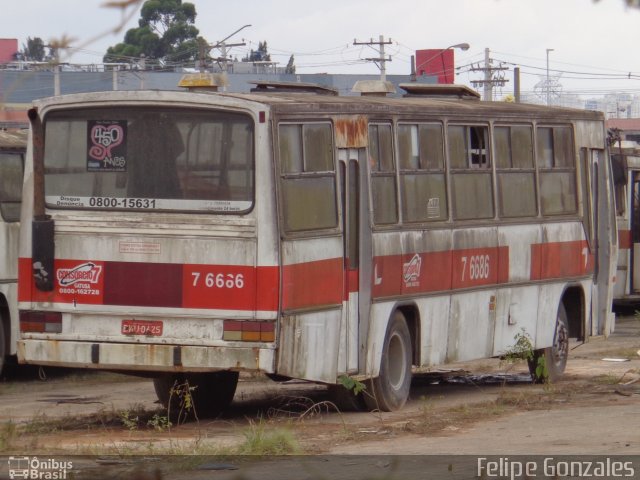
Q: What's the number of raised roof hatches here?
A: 2